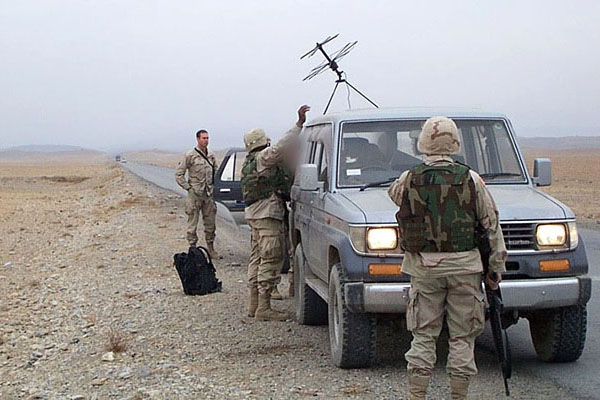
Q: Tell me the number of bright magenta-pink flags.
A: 0